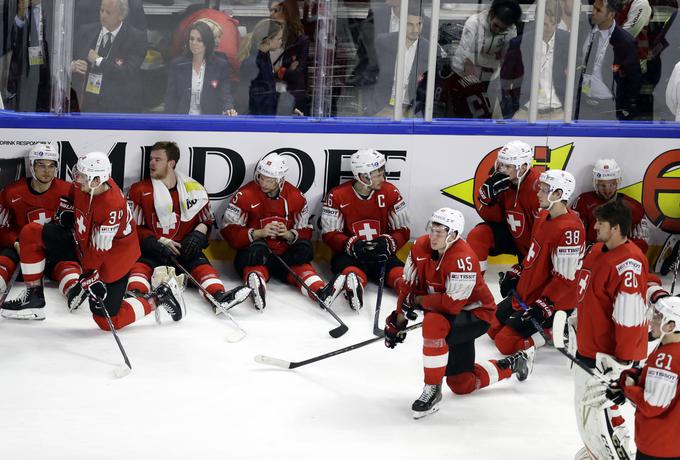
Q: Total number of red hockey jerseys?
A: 11